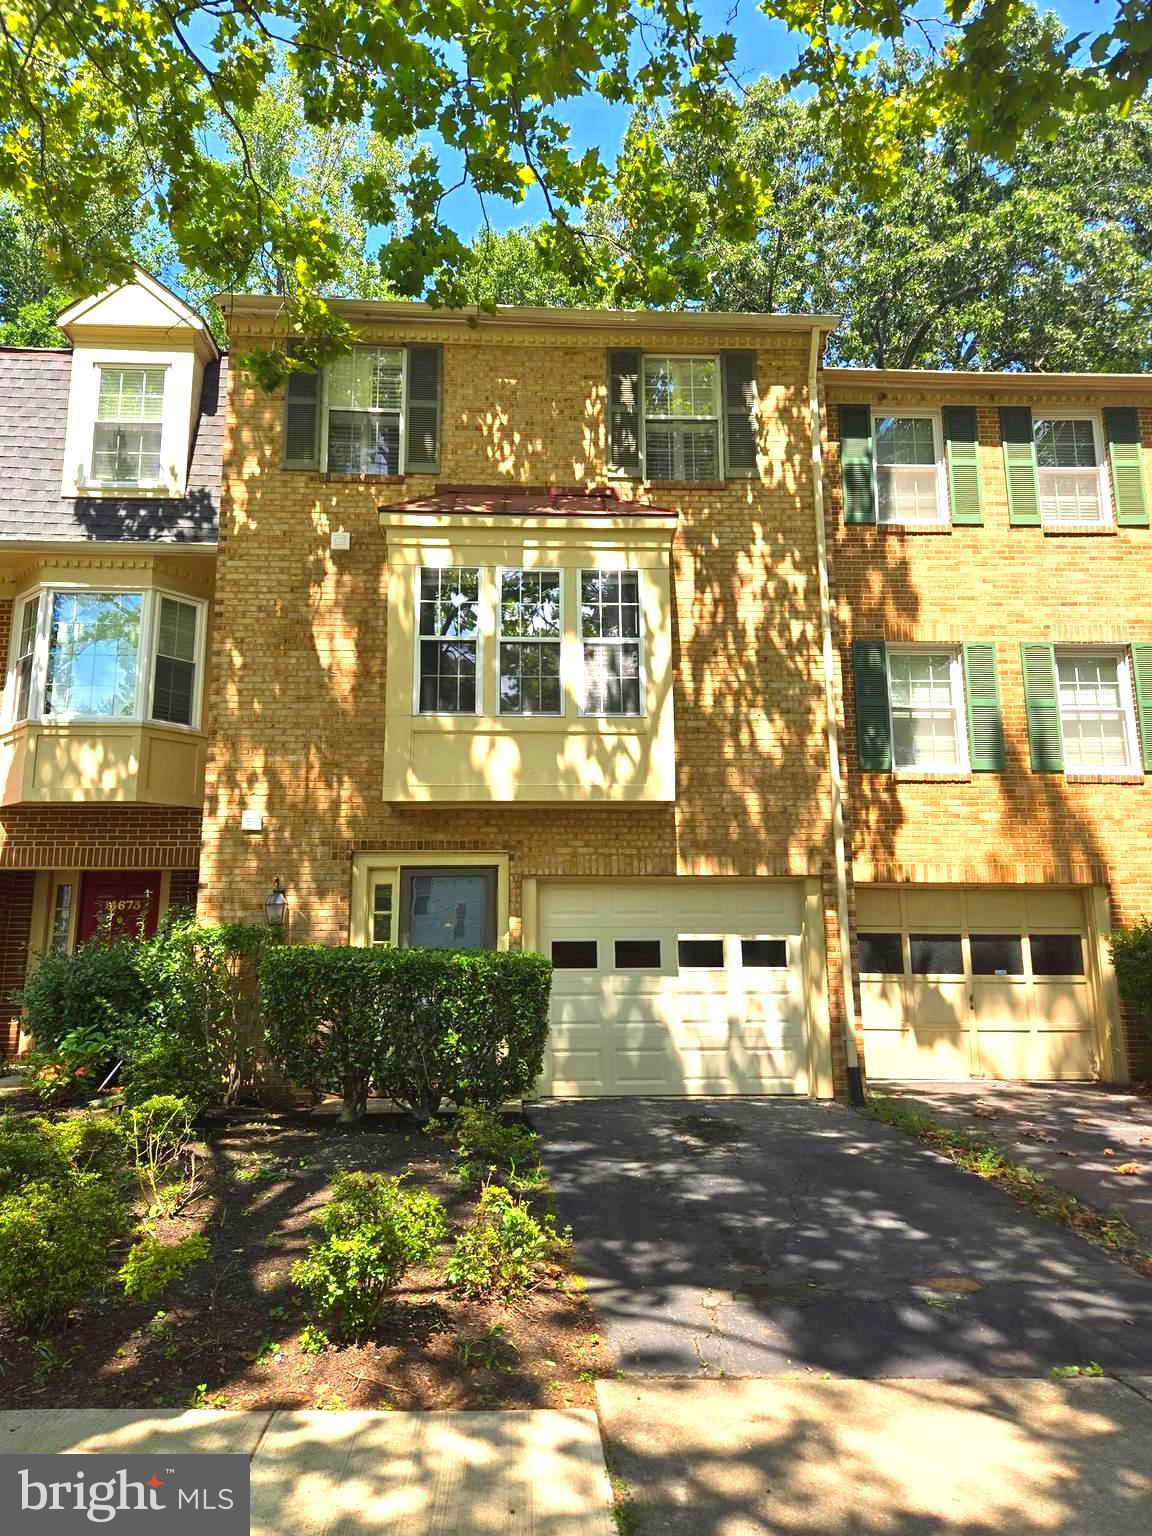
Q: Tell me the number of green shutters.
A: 8